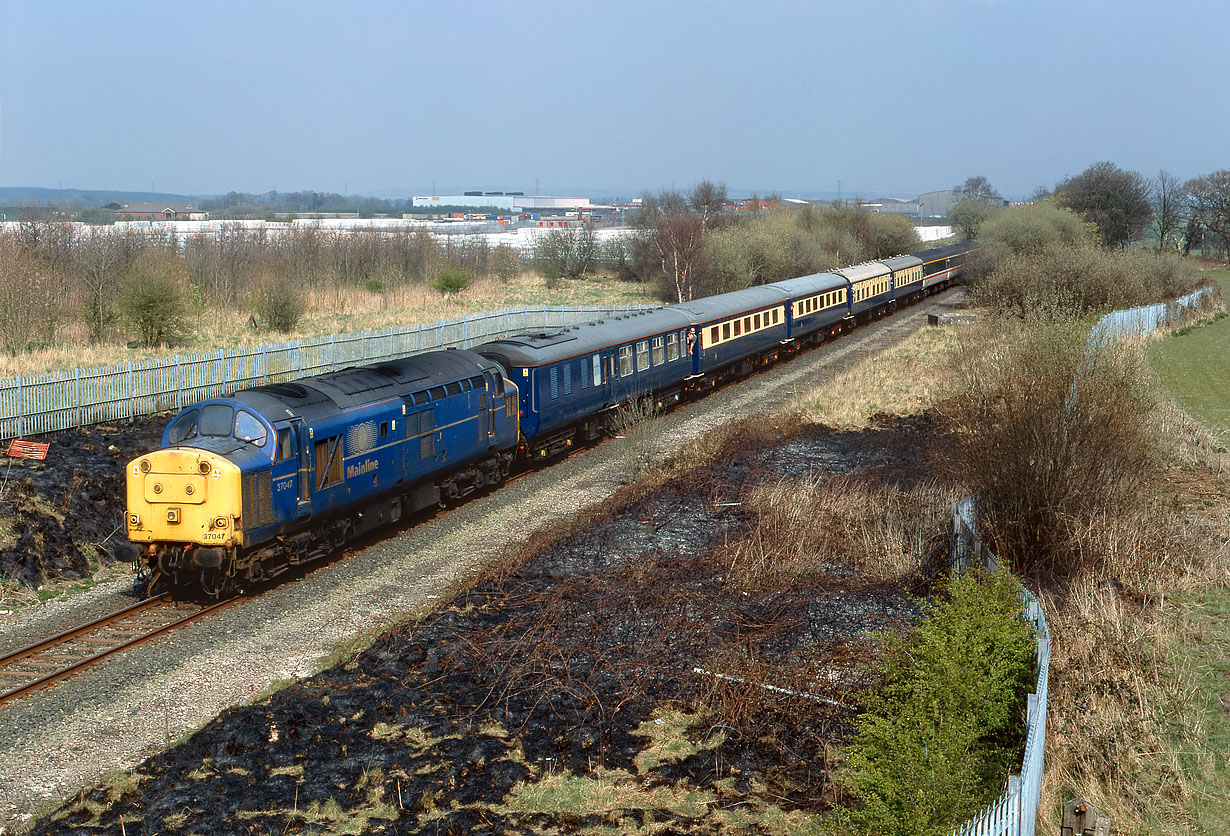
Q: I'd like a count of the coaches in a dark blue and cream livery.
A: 4